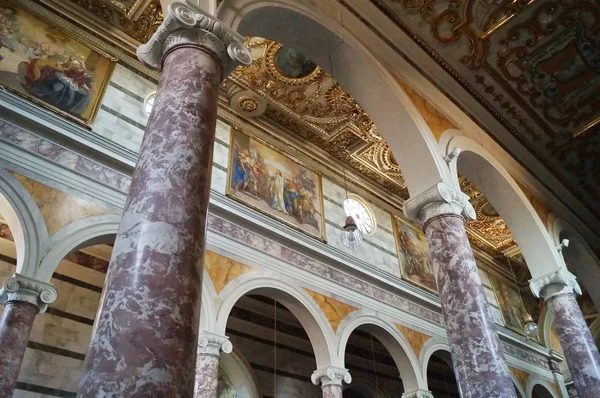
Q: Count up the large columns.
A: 3